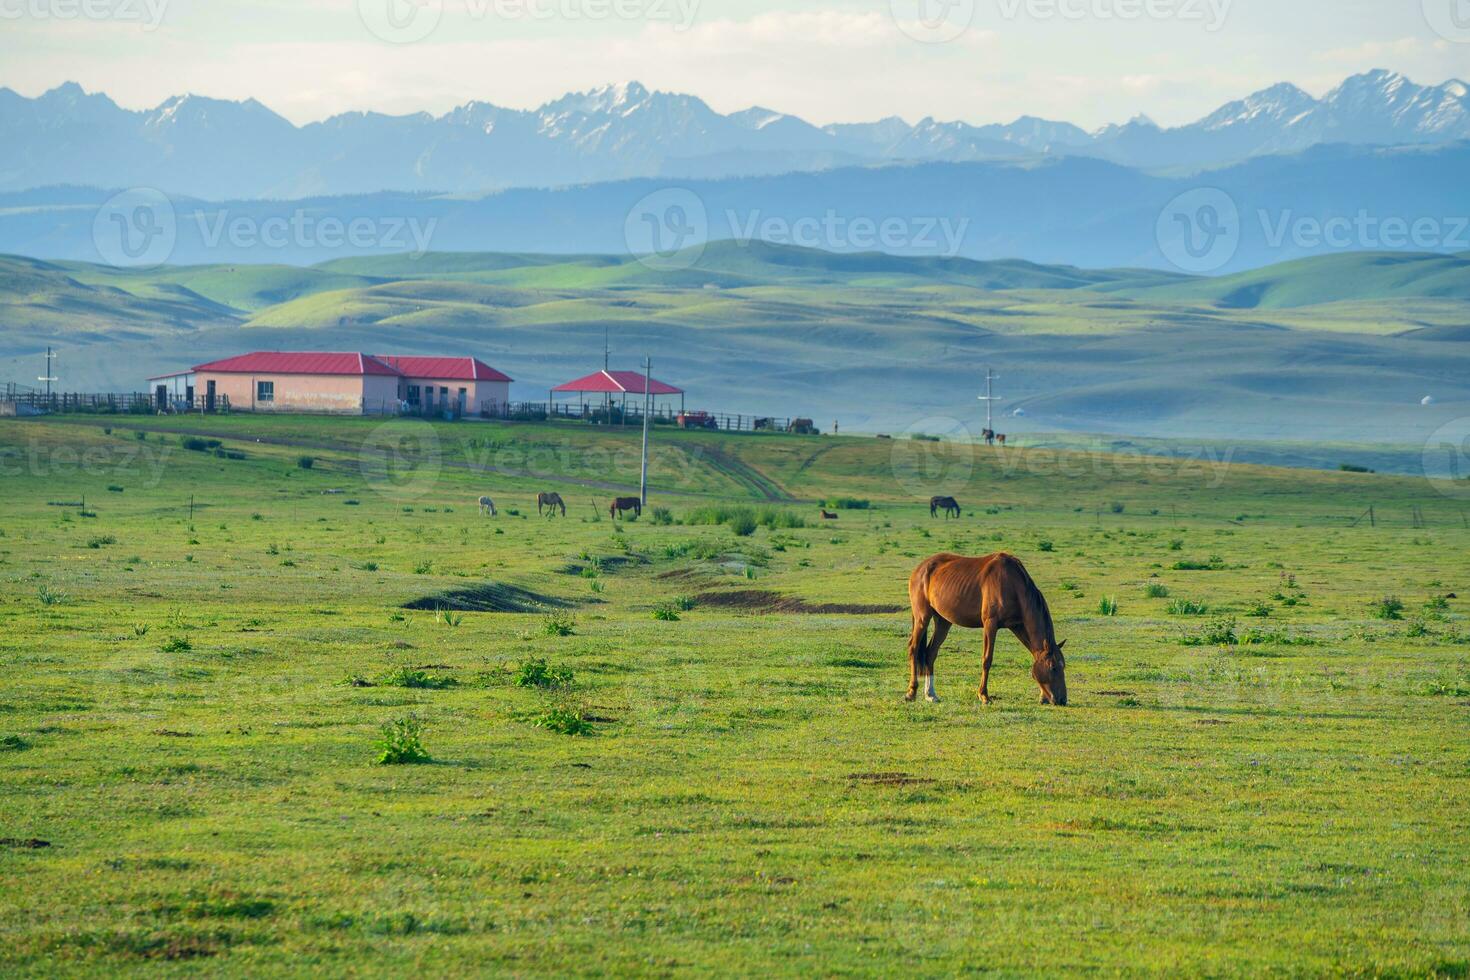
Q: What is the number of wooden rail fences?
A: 2